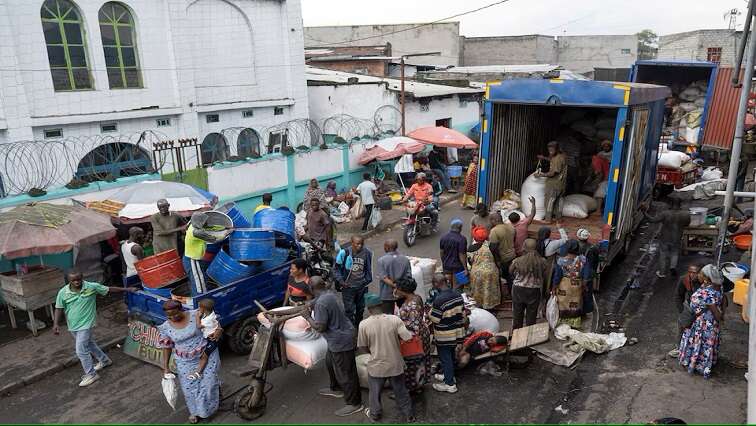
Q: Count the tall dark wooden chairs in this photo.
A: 0